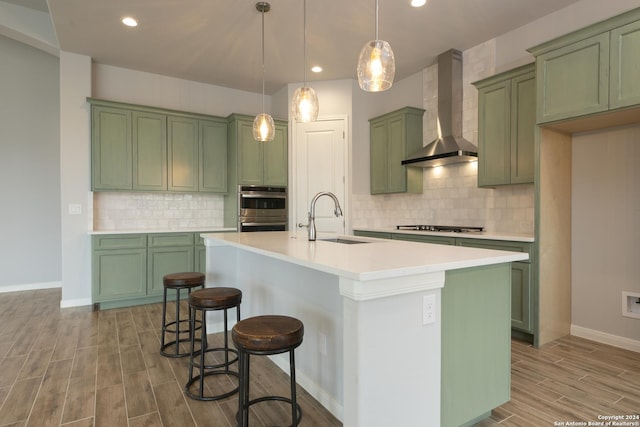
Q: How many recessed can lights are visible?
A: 3